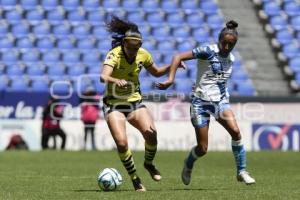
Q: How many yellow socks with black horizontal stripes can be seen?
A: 2